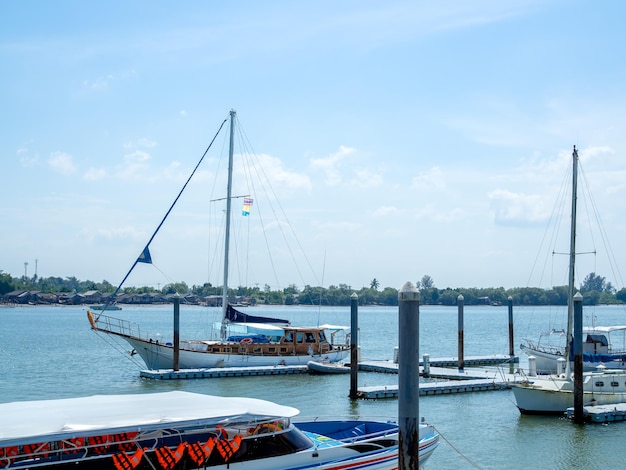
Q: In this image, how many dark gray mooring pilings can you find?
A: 6